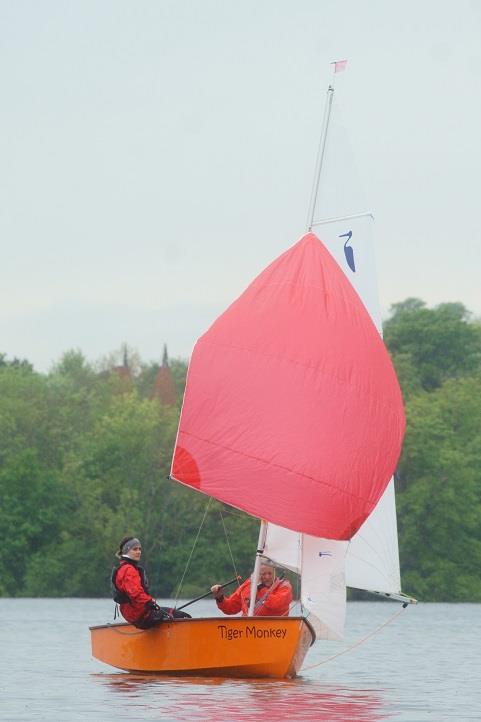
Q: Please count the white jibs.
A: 1